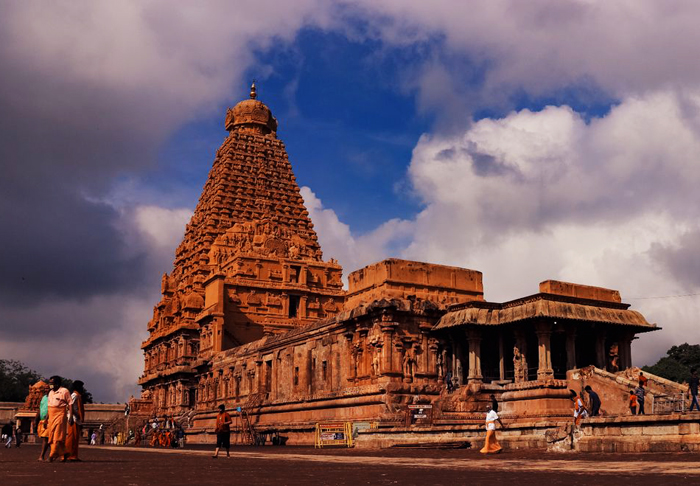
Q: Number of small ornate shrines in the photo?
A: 1